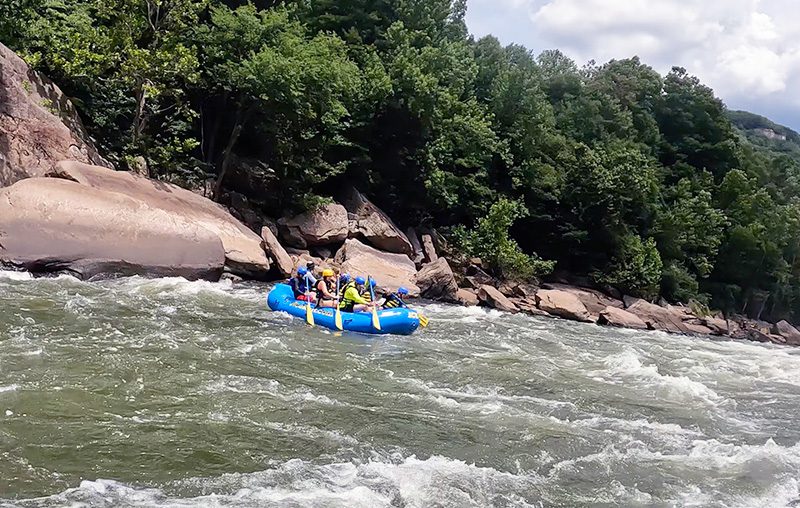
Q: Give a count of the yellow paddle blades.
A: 4